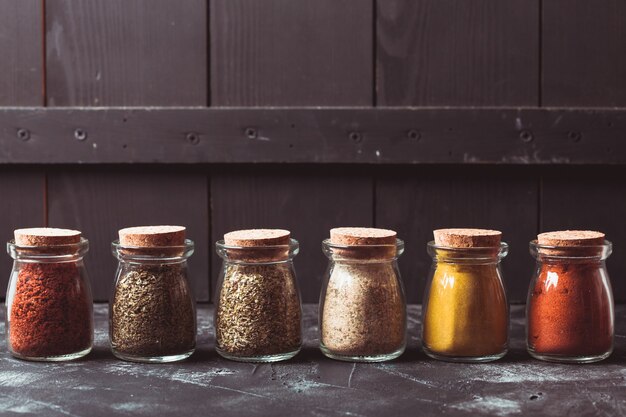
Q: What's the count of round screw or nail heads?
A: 8